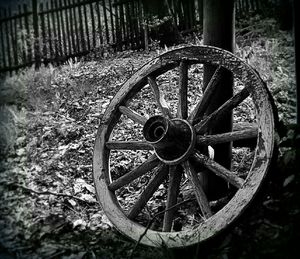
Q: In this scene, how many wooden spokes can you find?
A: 12